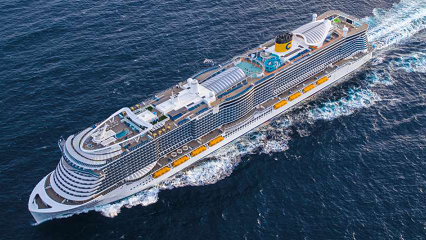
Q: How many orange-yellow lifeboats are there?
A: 8